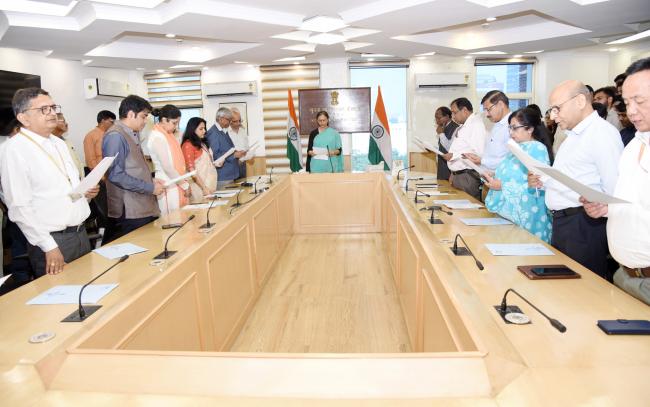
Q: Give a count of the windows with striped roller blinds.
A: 2